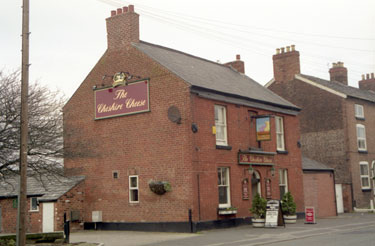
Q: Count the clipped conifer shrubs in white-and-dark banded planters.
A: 2